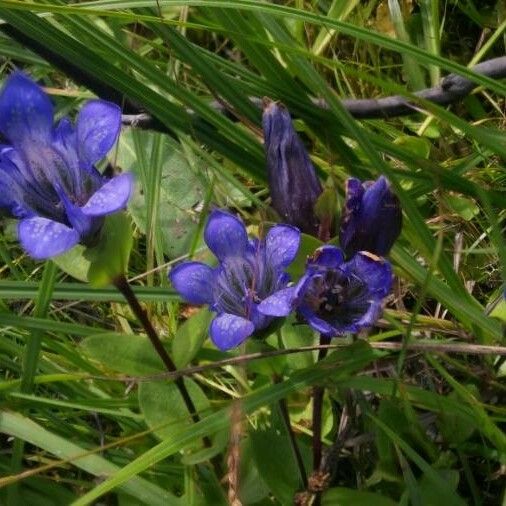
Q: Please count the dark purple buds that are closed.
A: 2